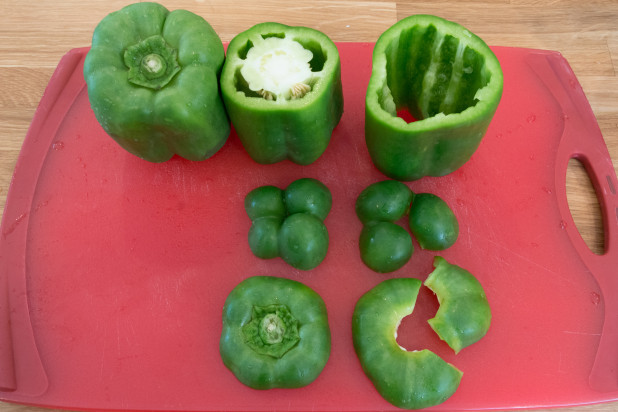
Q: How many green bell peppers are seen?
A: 3